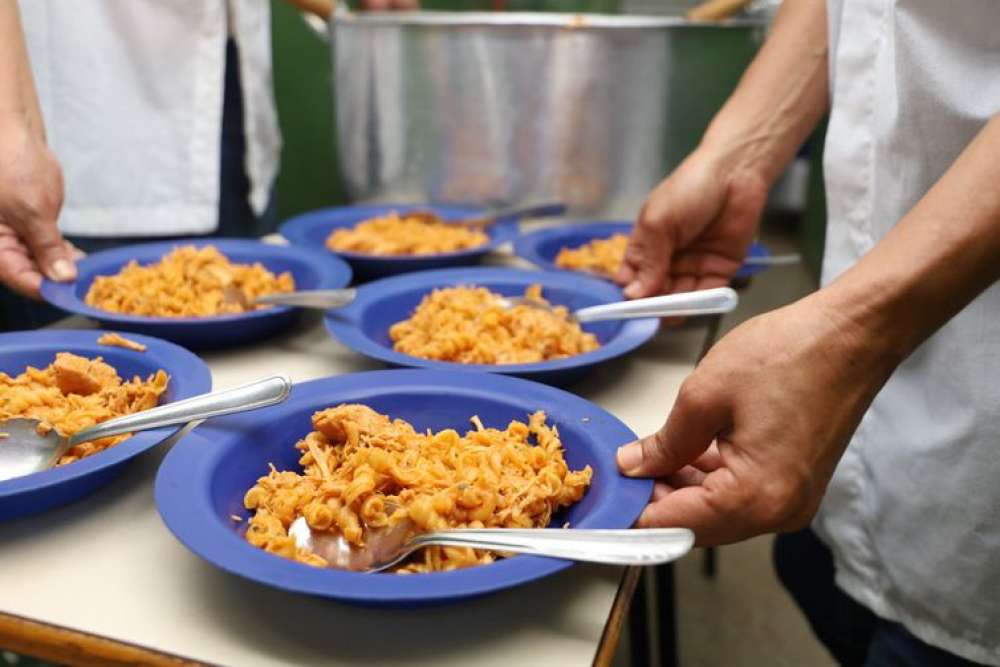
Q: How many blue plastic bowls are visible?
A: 6